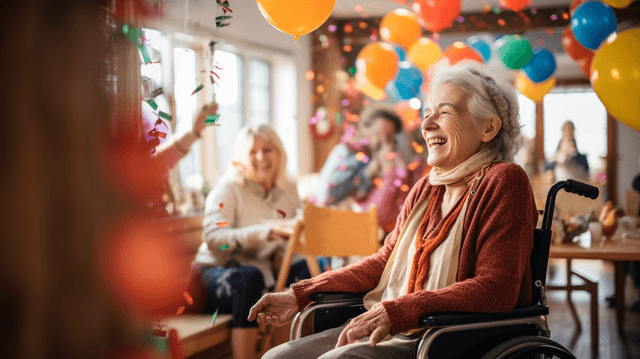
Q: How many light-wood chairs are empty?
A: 1